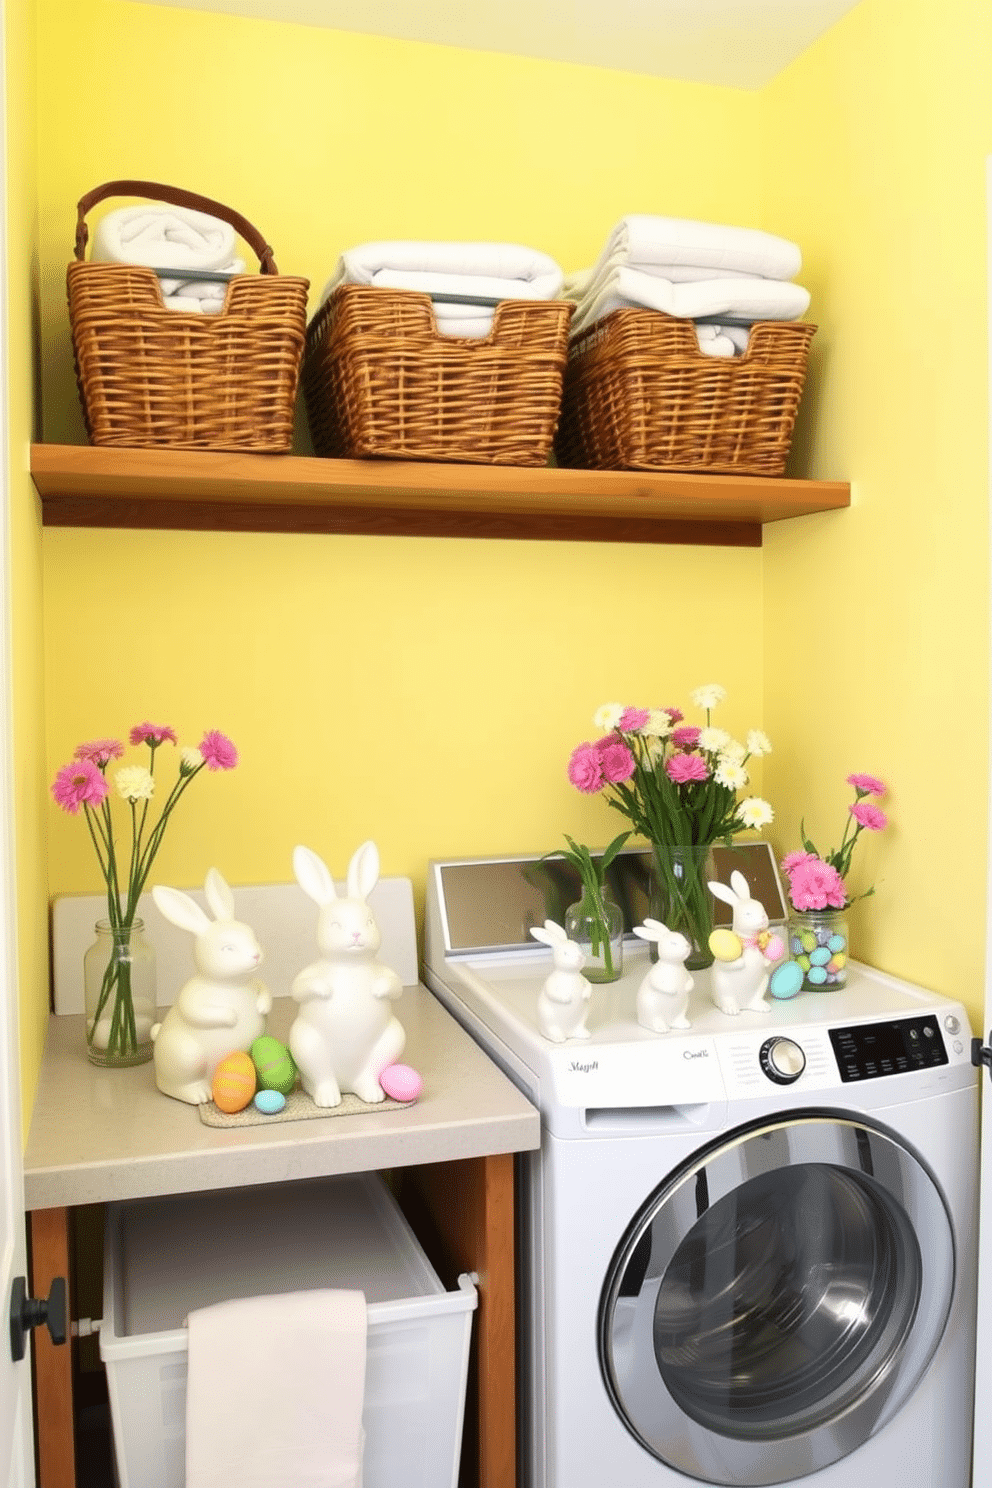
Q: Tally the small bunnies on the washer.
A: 3